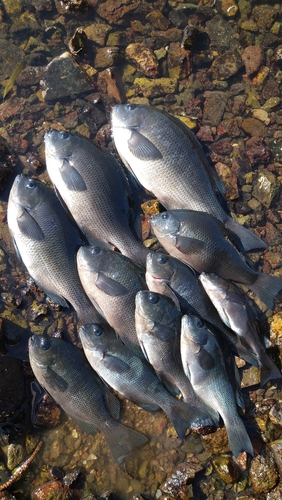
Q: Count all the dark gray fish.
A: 11